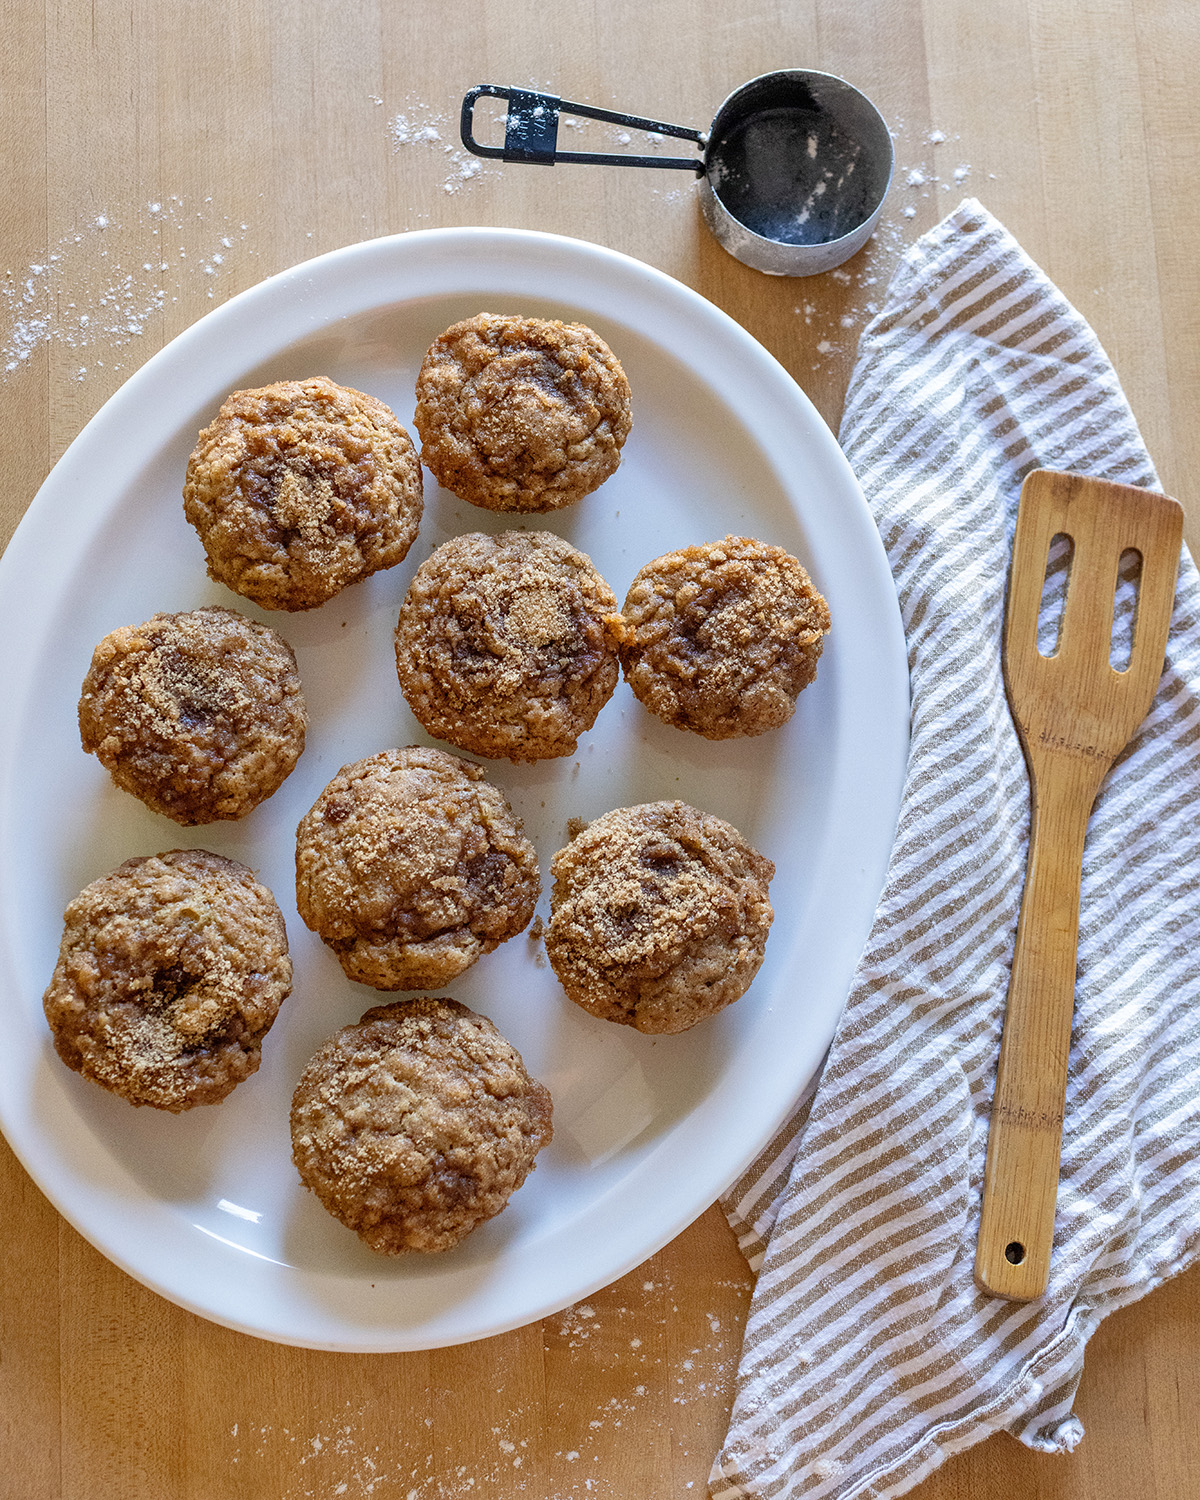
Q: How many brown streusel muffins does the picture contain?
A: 9